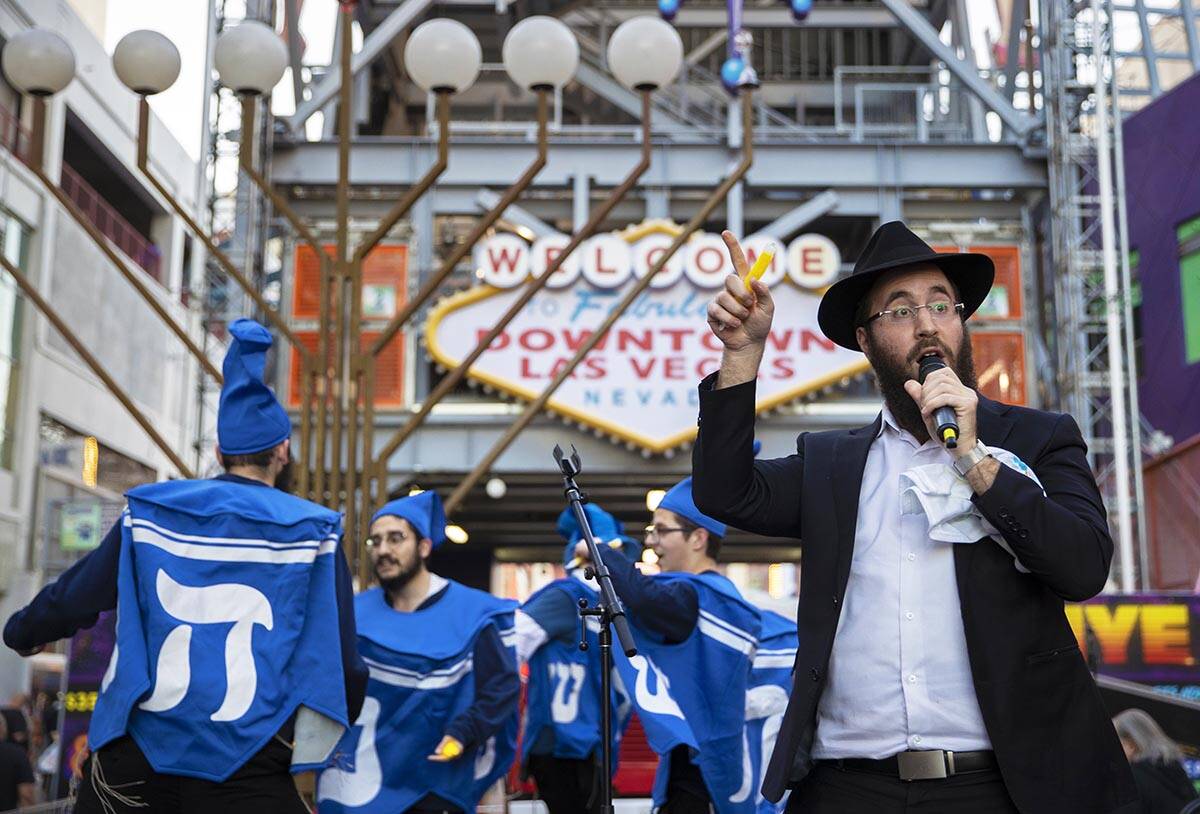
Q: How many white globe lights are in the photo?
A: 6